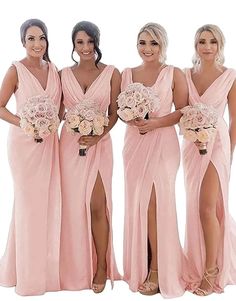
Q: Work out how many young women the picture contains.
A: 4